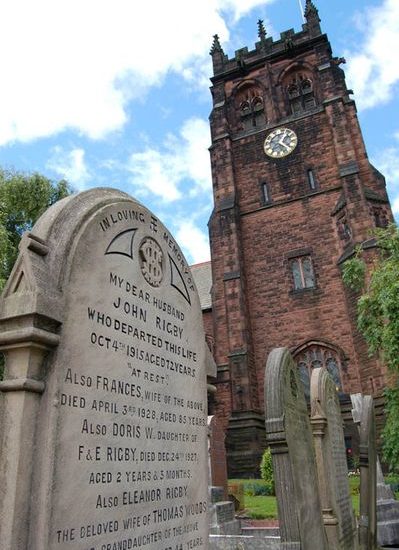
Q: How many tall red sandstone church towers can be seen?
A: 1